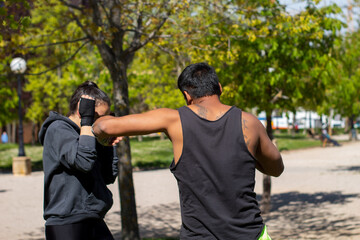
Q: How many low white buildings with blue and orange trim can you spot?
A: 1